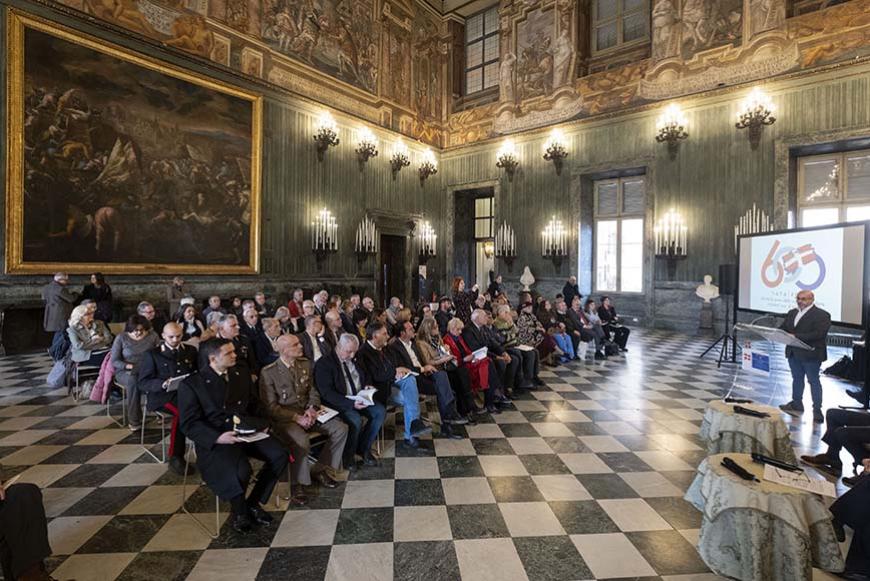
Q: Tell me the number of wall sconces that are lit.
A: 12